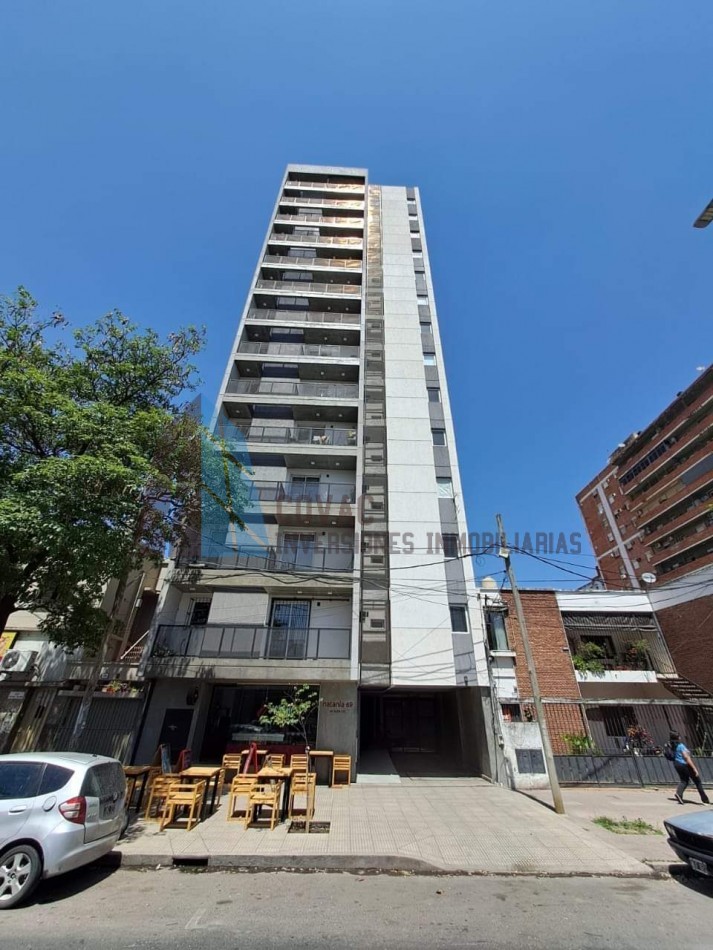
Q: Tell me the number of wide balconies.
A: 13